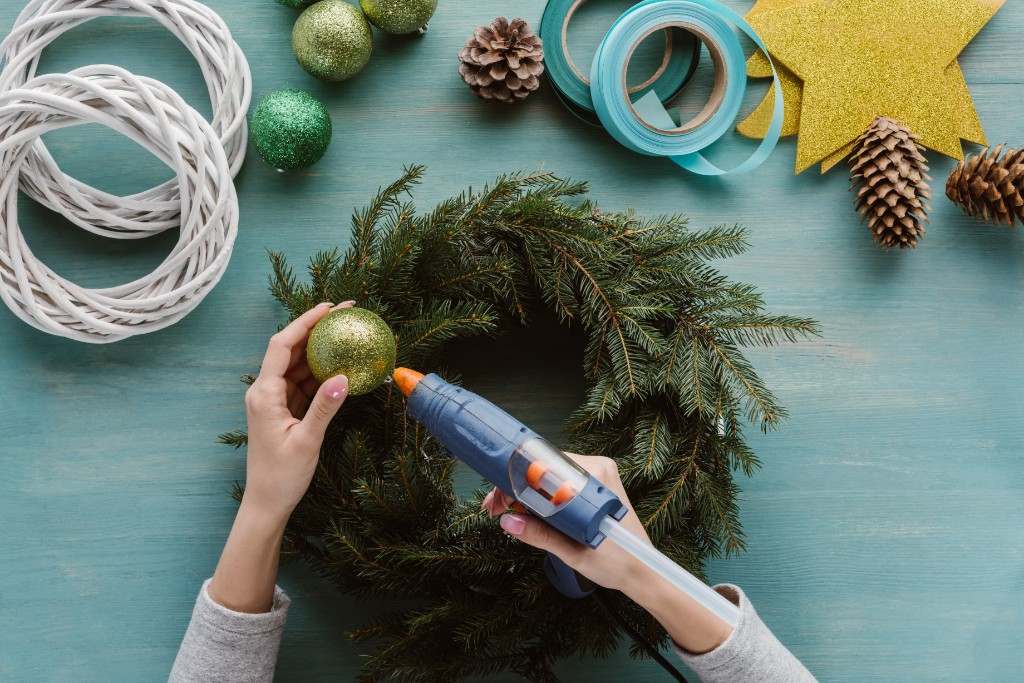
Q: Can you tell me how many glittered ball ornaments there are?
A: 5